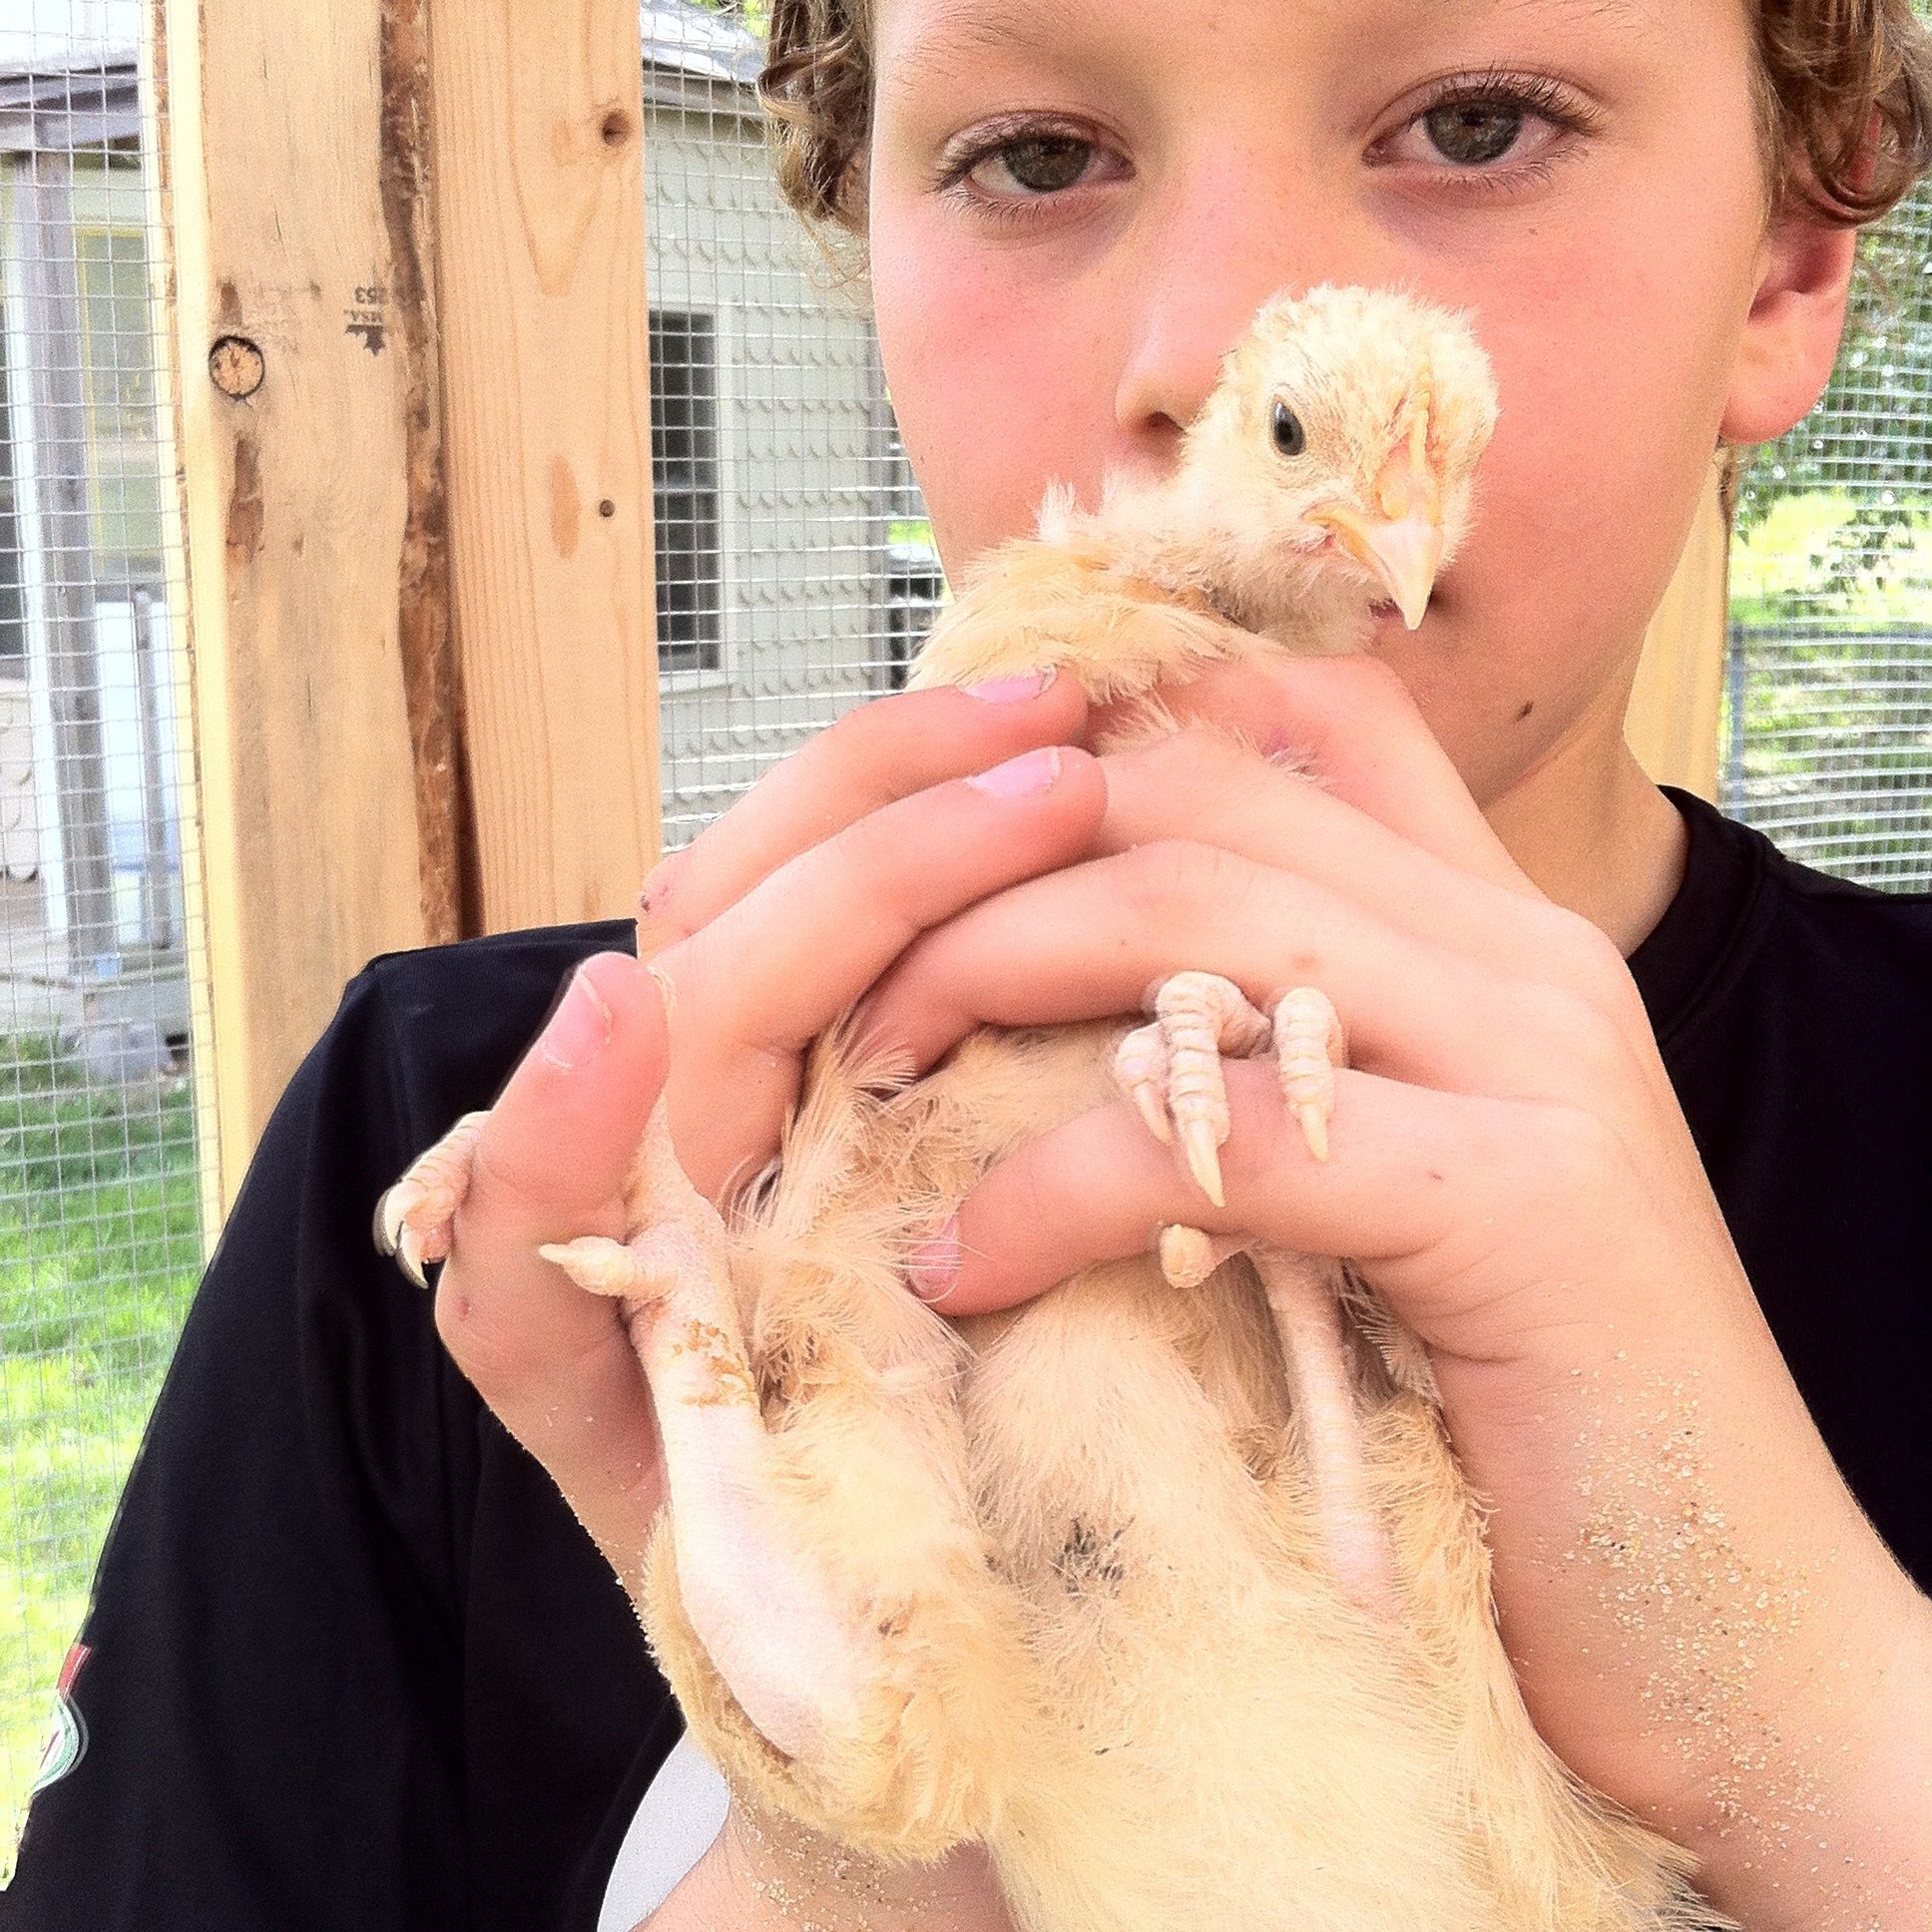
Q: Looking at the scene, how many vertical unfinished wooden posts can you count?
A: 3